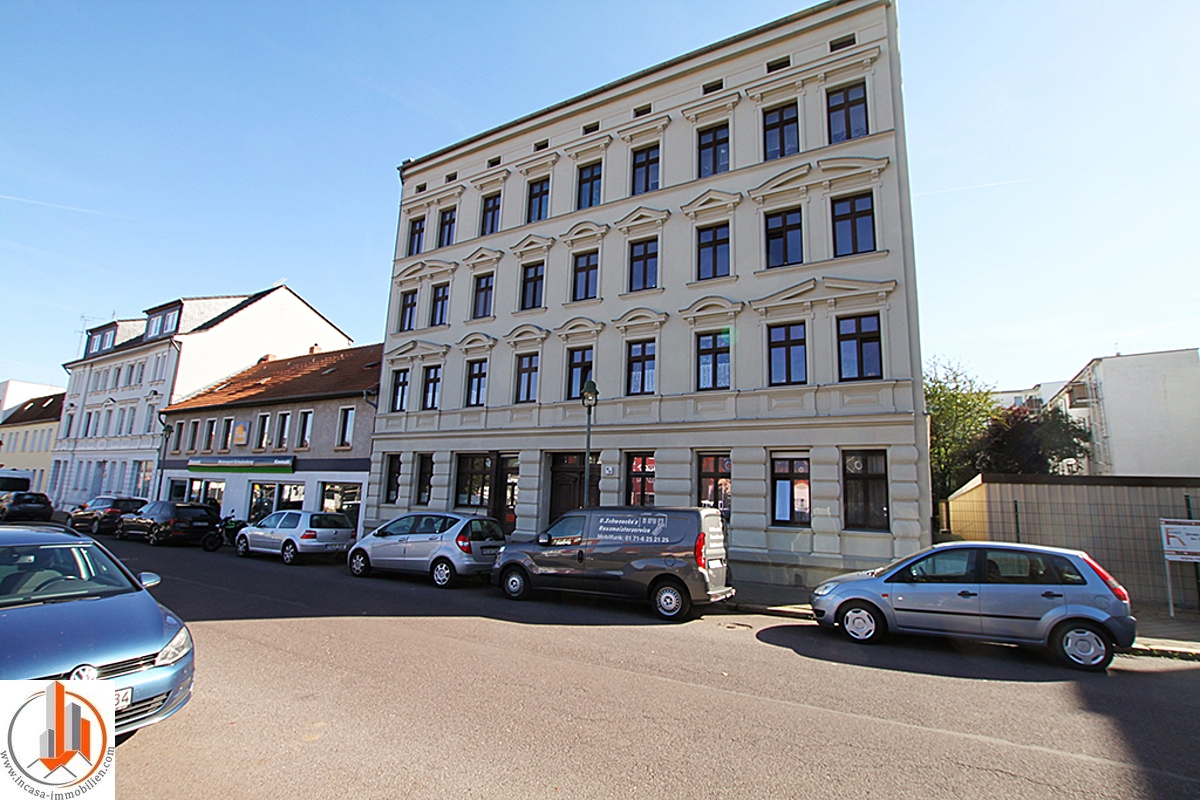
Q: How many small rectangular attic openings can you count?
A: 9